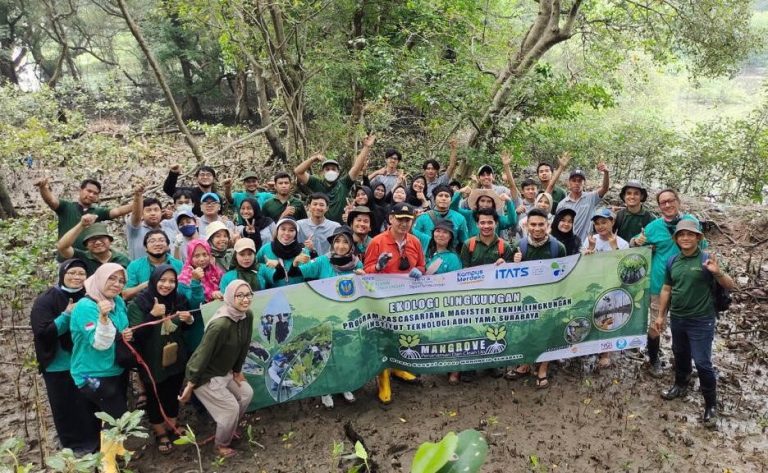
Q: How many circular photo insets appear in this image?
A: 3